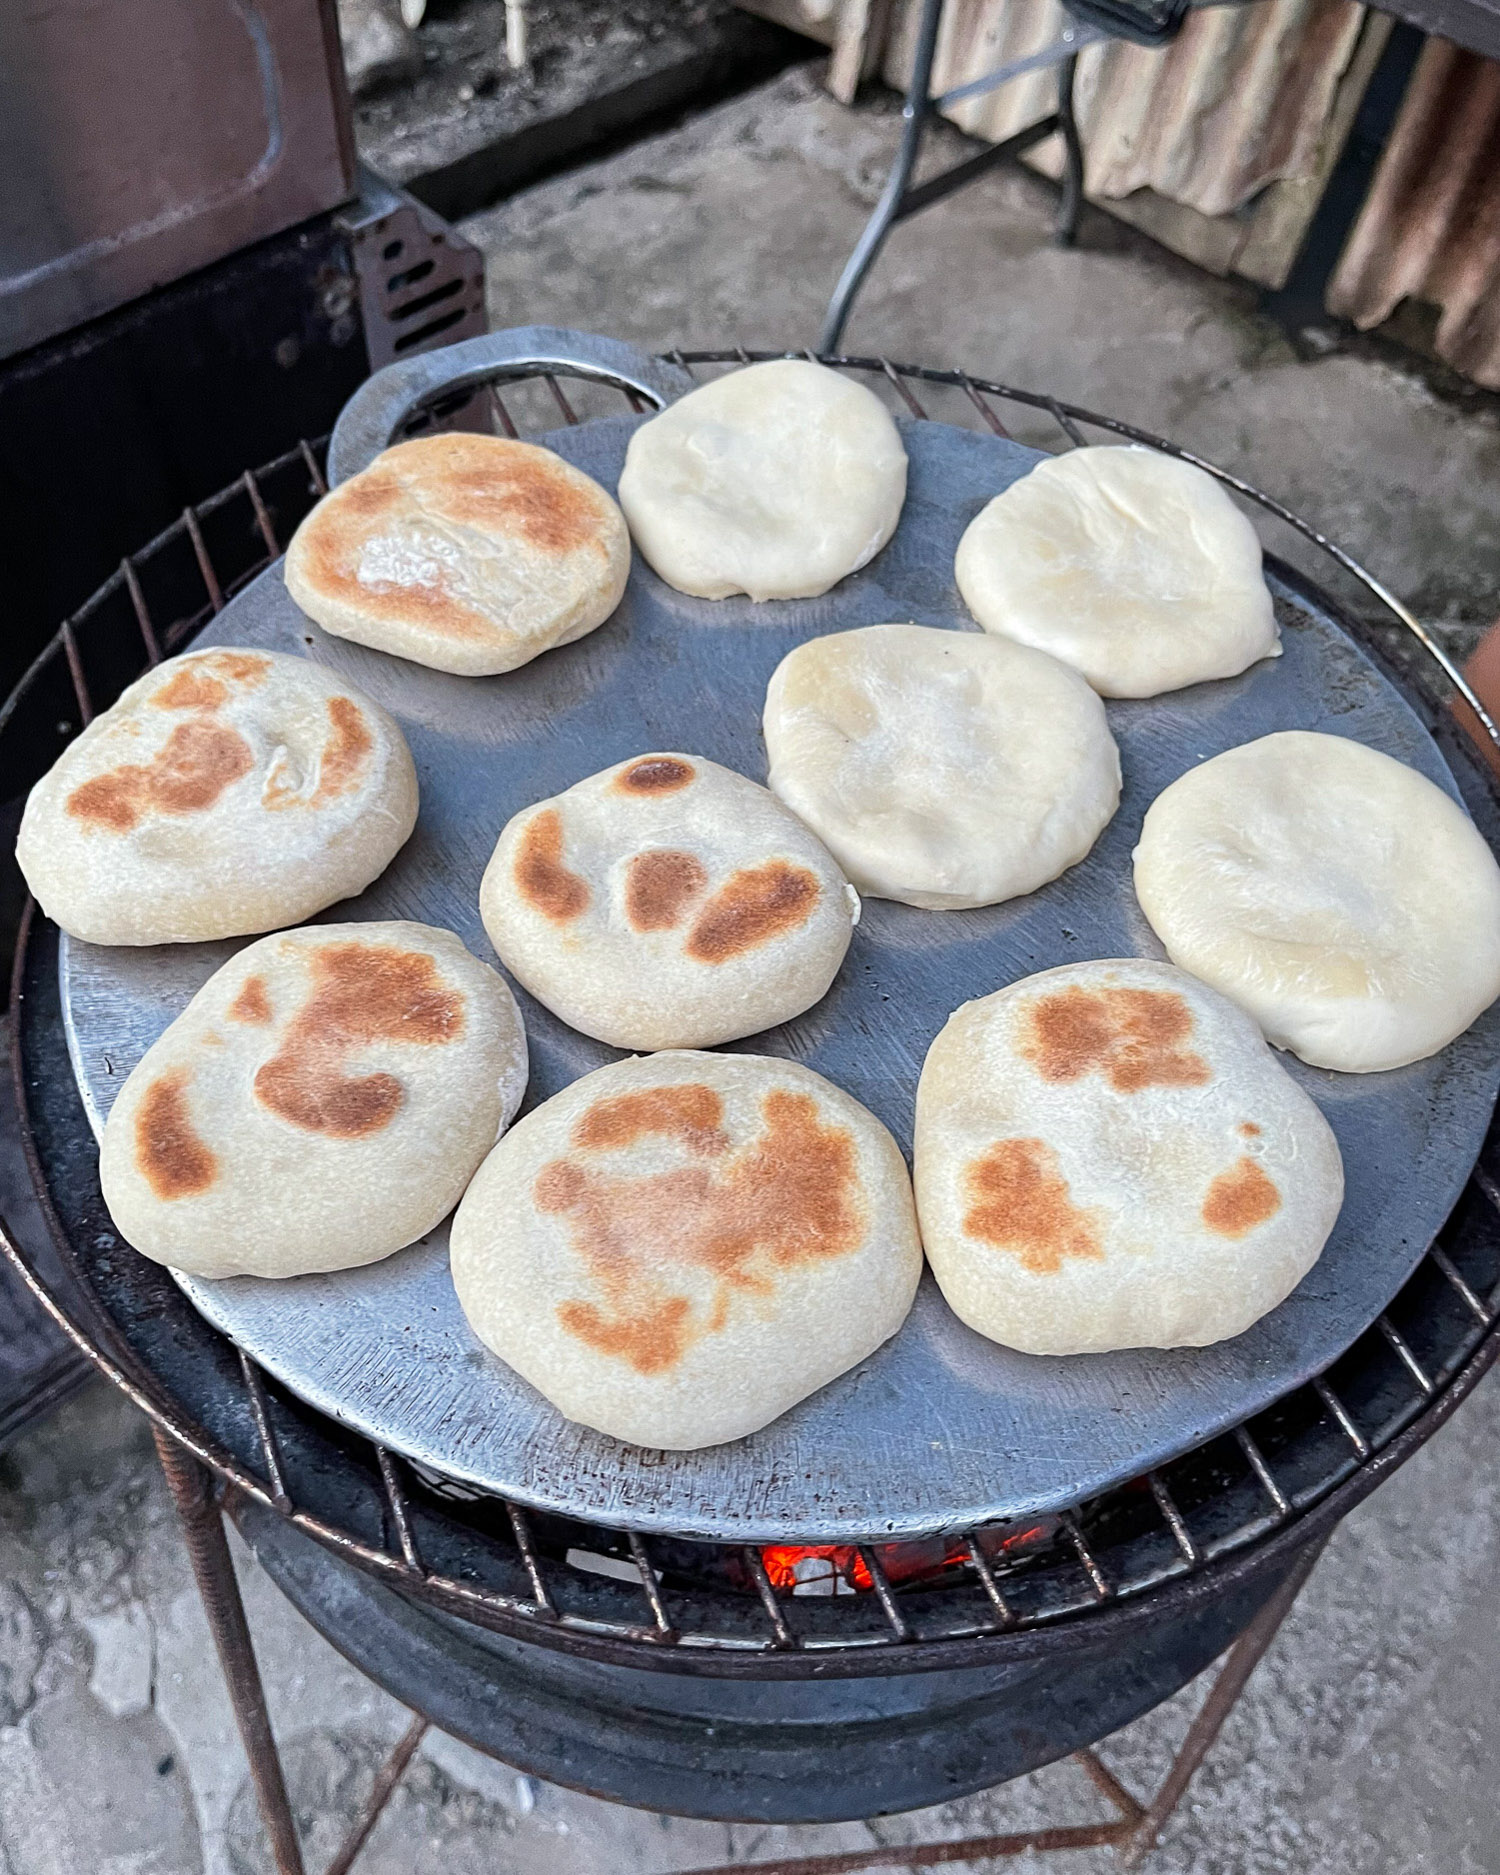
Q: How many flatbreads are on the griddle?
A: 10